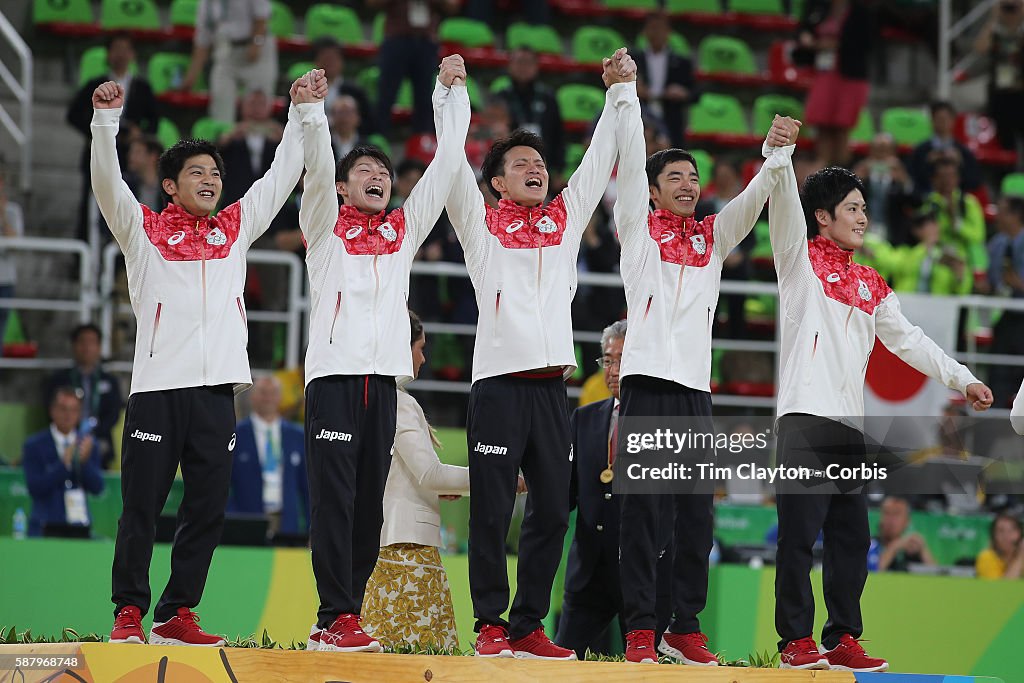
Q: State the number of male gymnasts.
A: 5